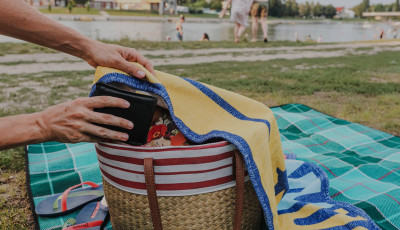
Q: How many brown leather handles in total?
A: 2